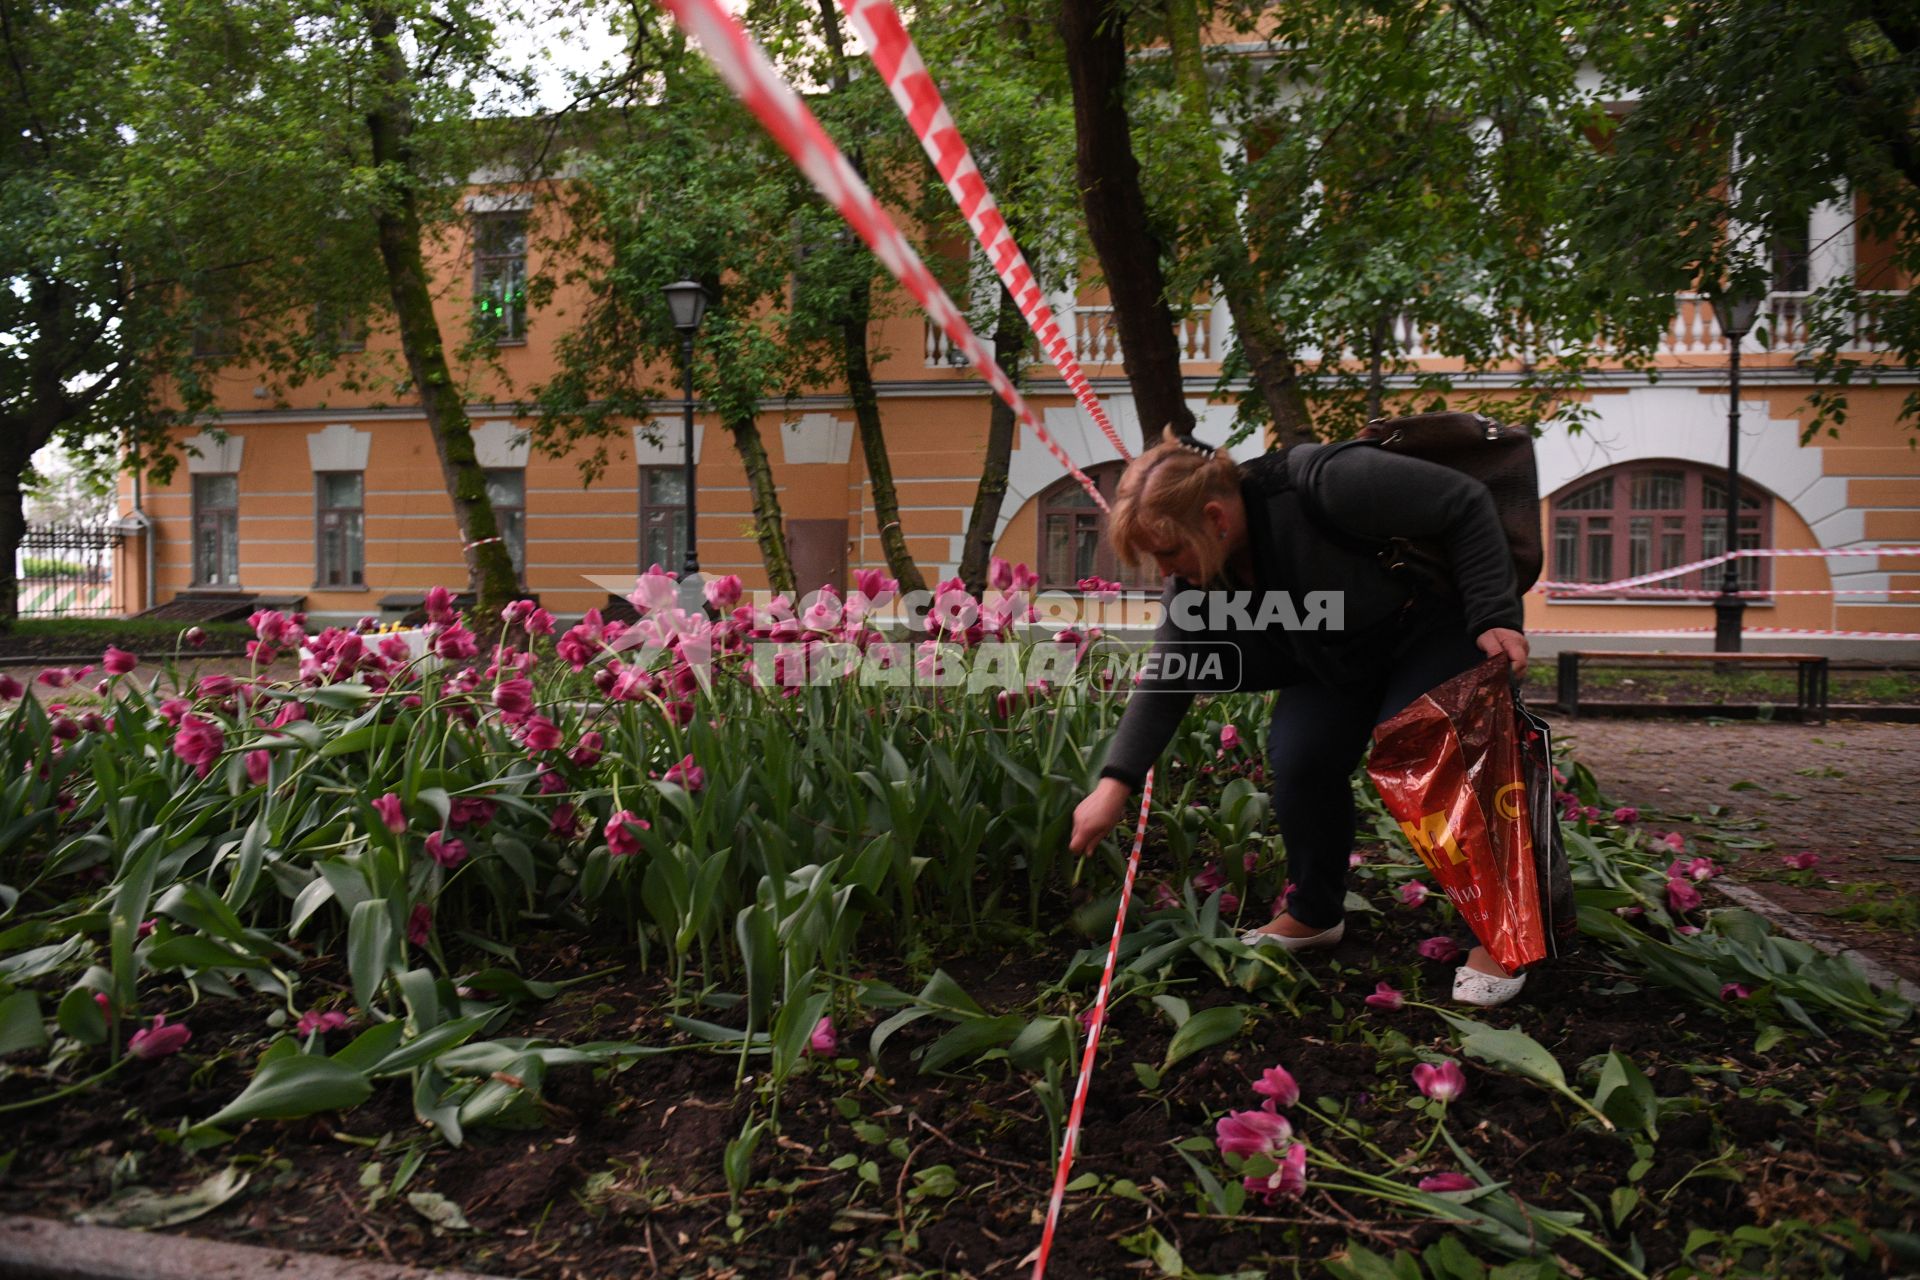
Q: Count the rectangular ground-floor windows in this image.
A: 4